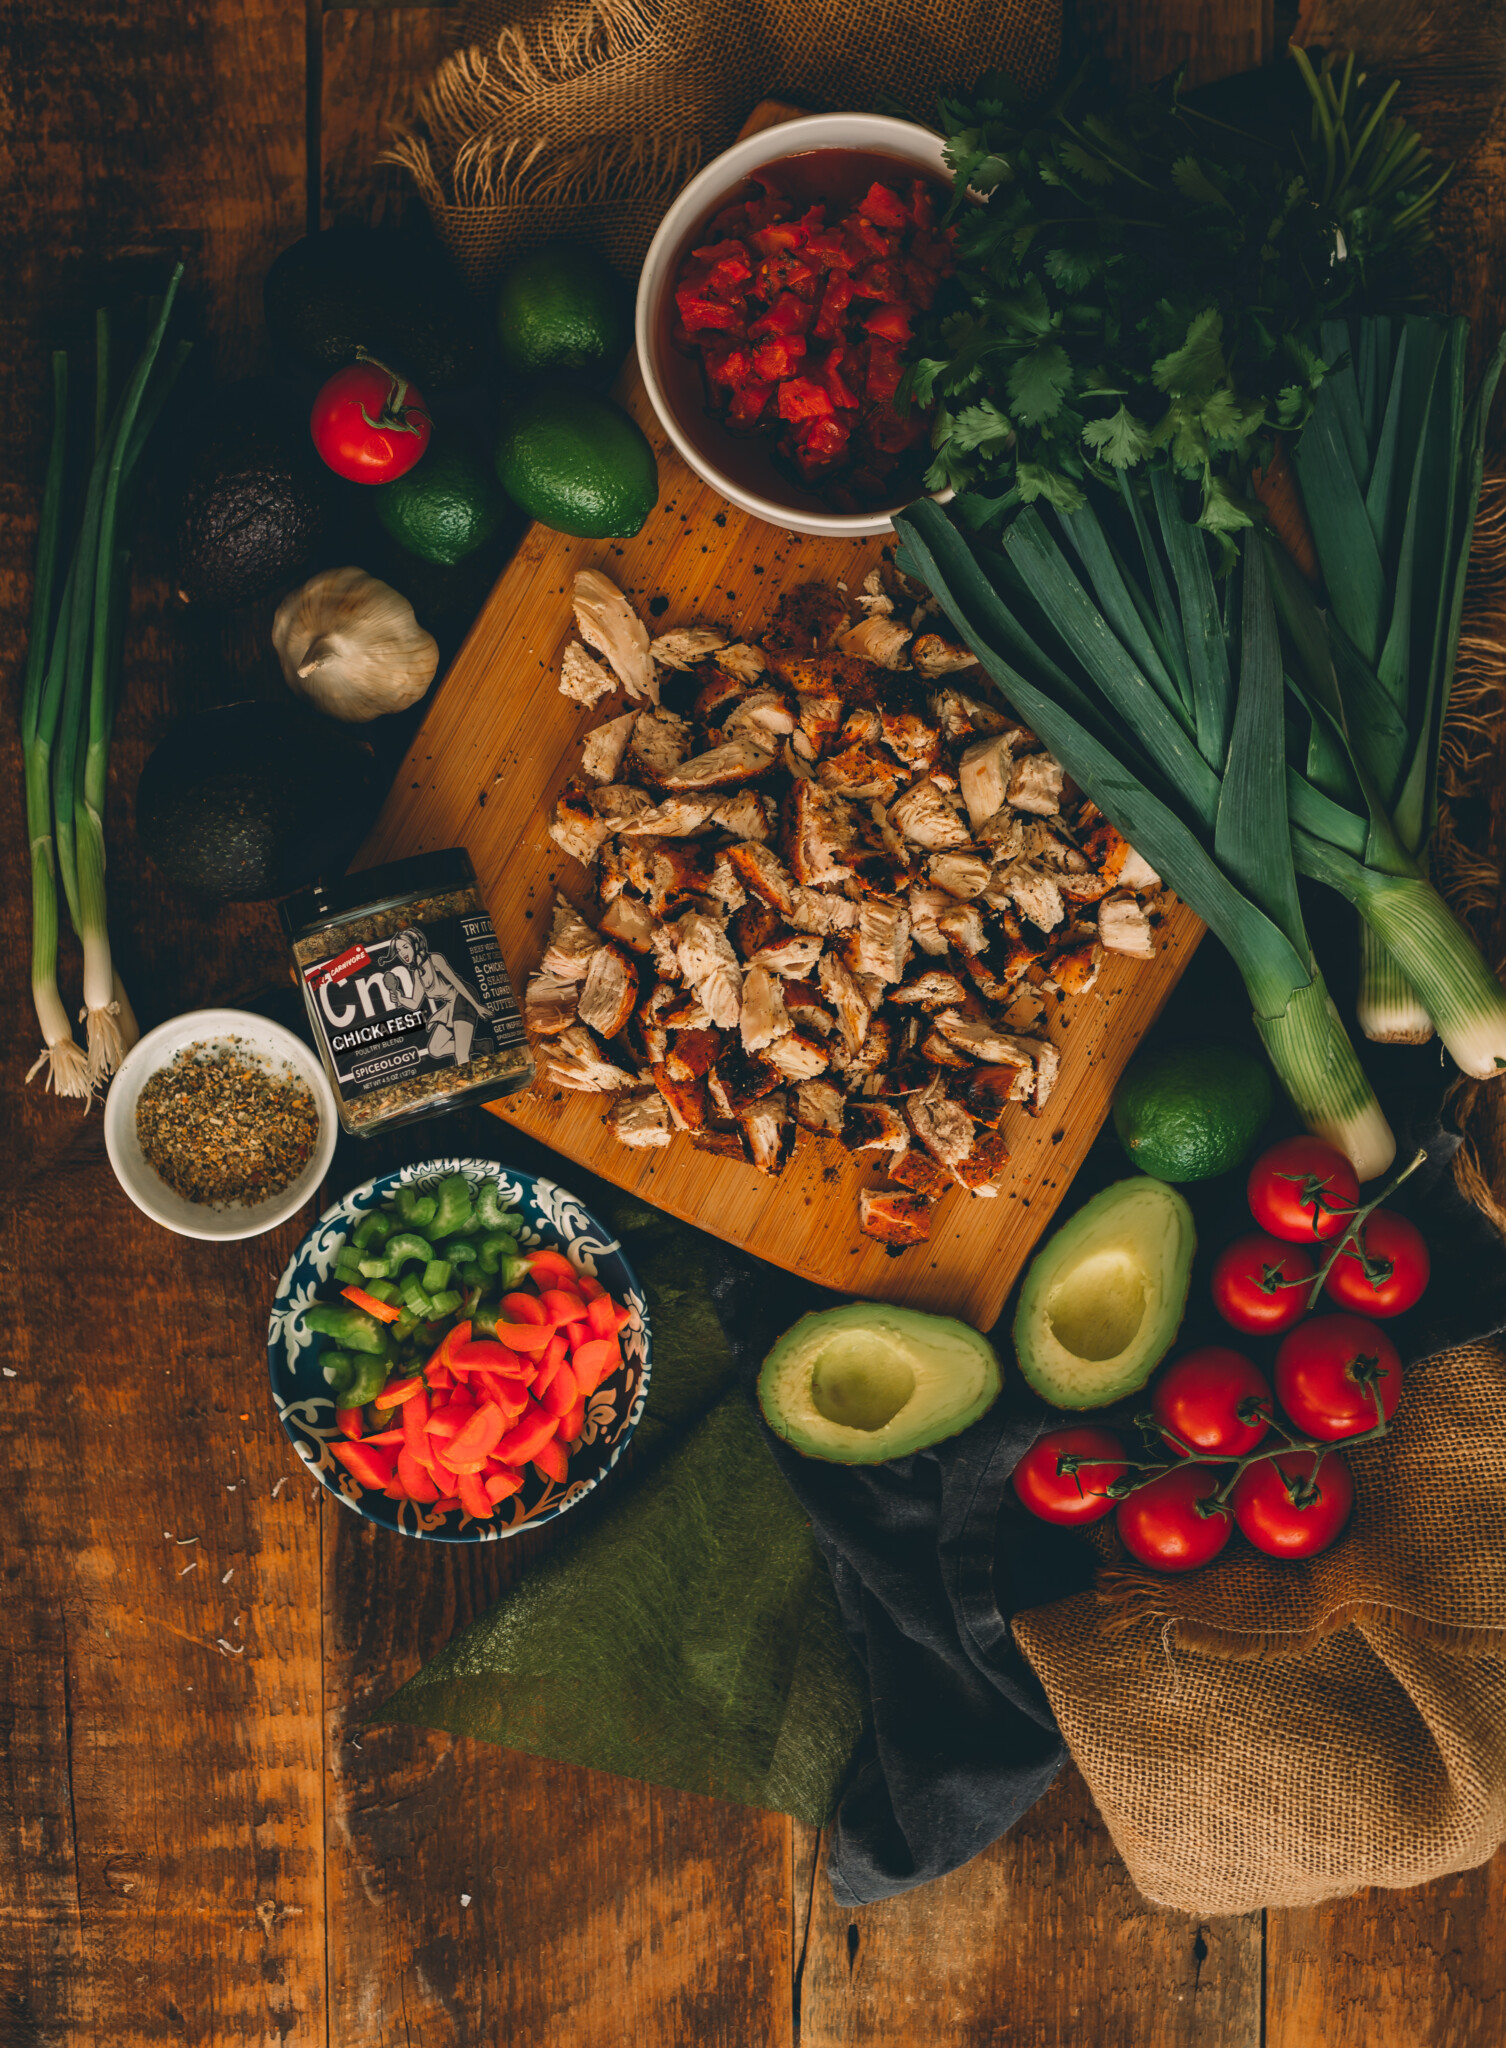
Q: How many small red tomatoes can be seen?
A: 9